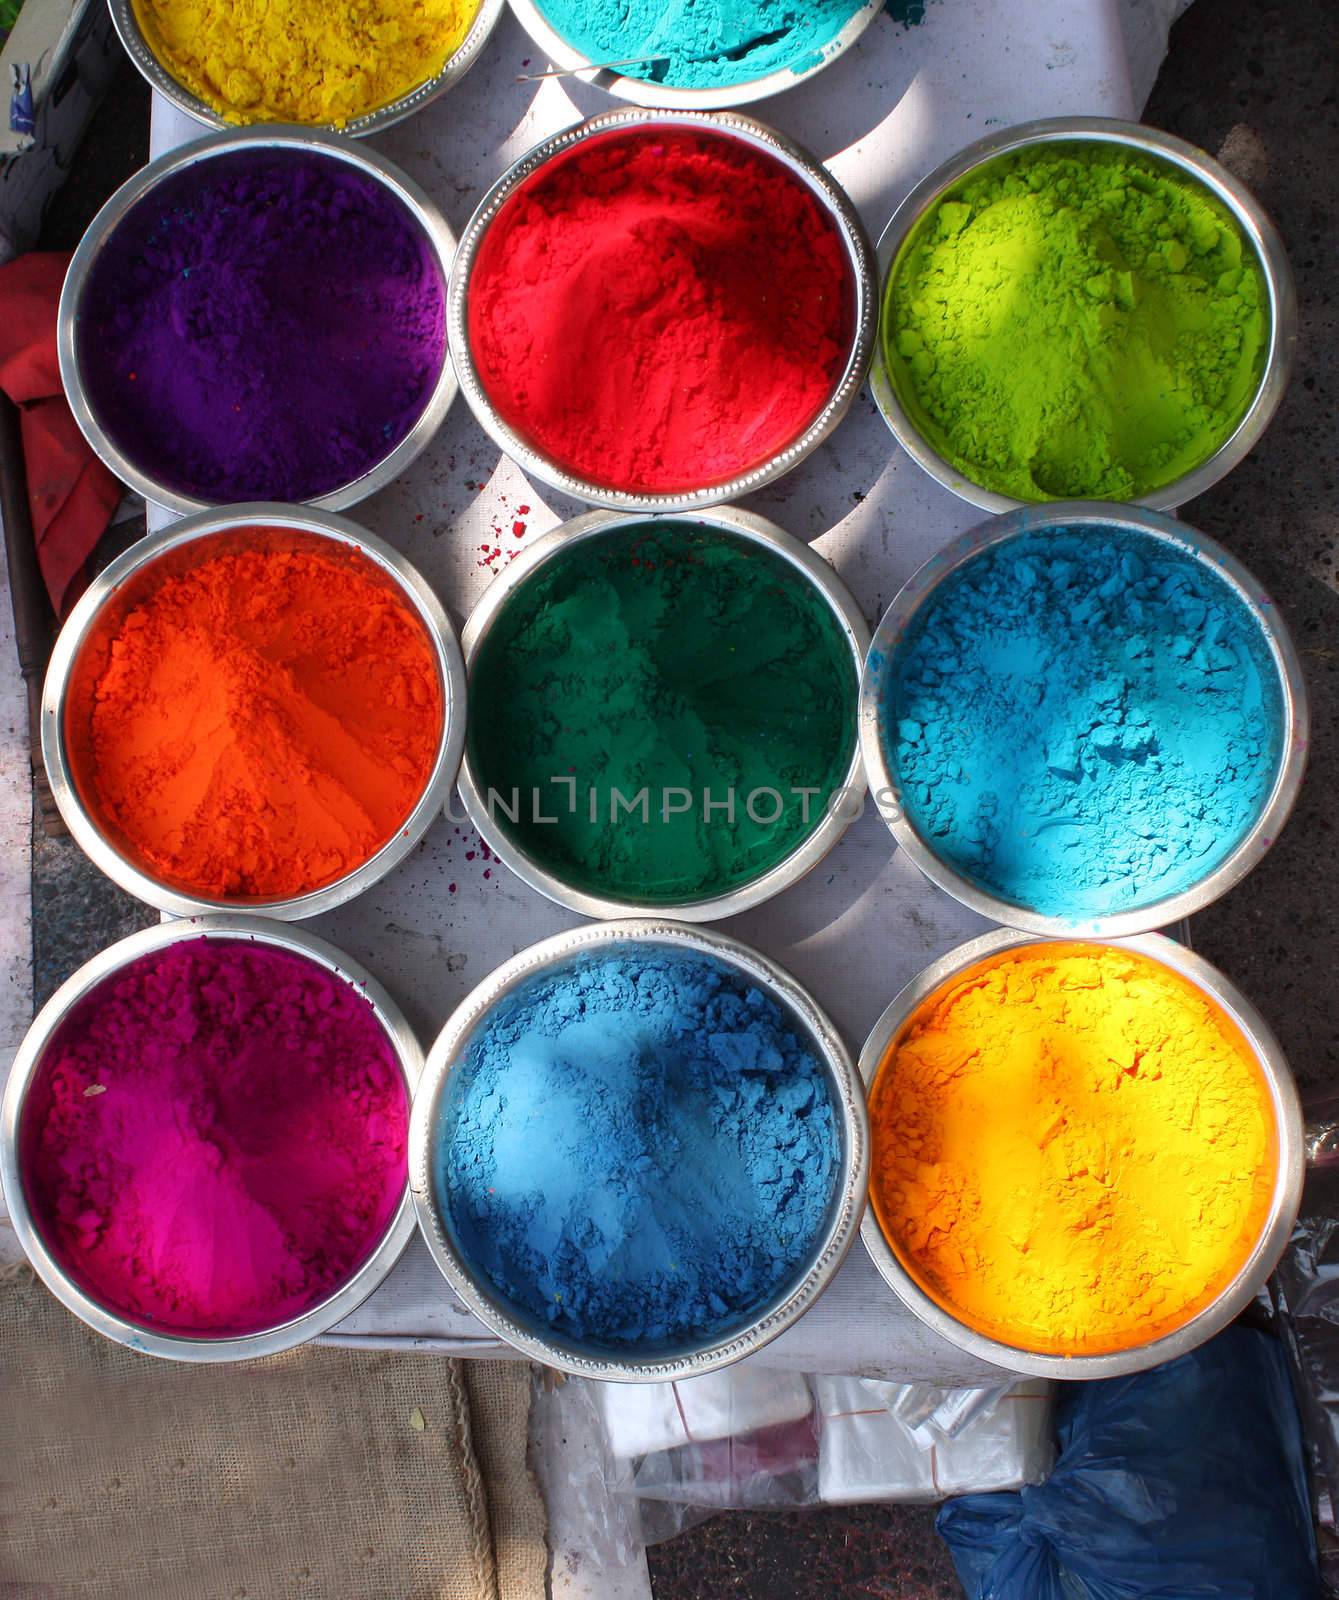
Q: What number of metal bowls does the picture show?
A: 11